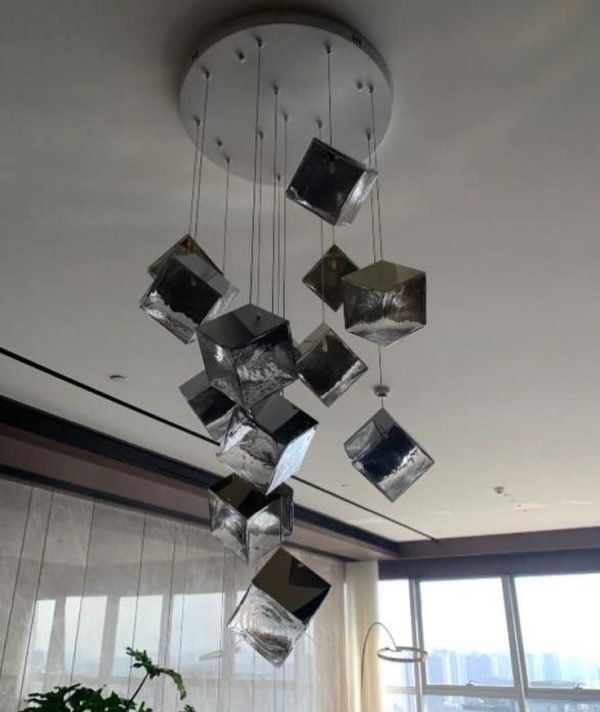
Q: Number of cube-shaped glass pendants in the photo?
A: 12